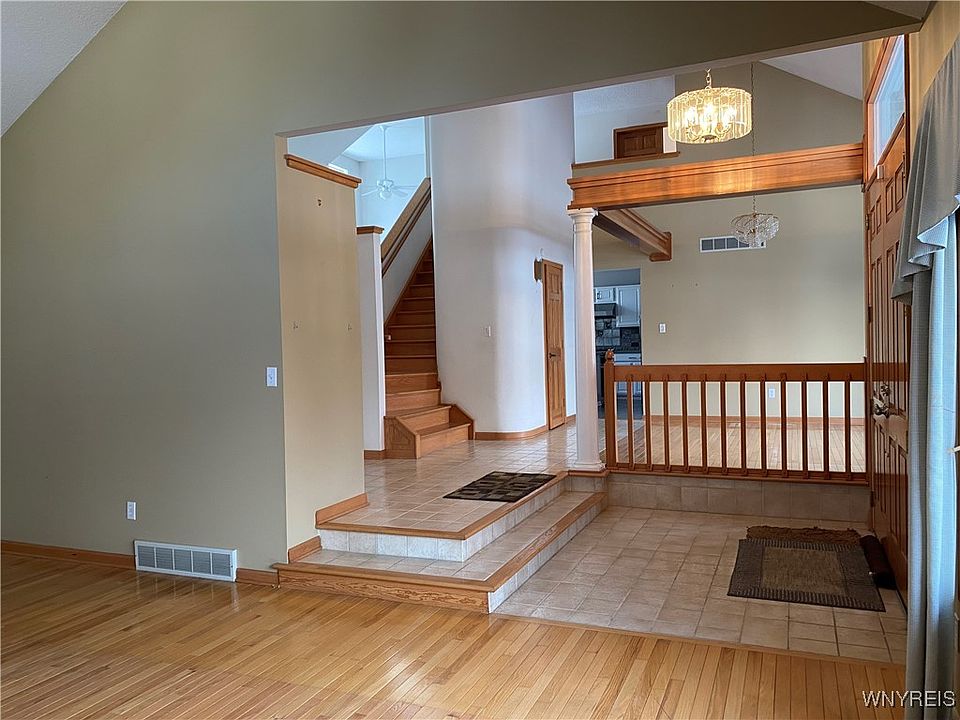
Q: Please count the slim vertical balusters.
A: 12